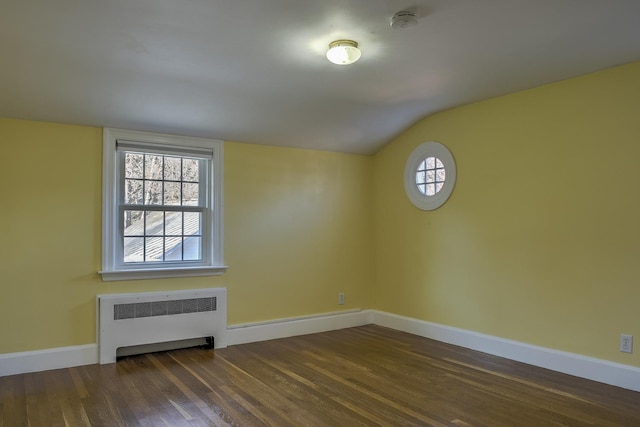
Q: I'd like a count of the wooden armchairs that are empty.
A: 0